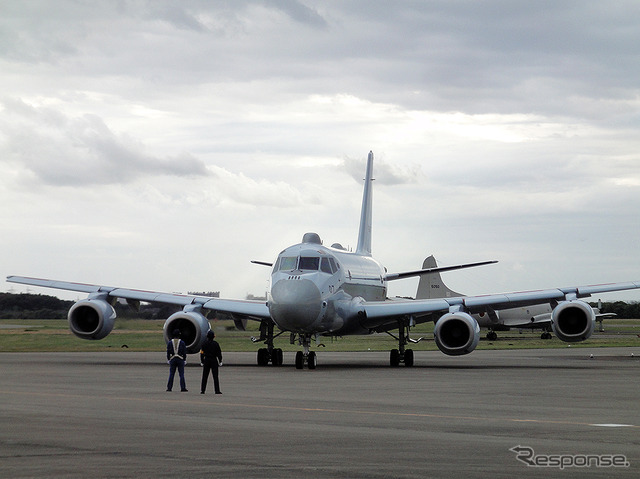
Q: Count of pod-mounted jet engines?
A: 4